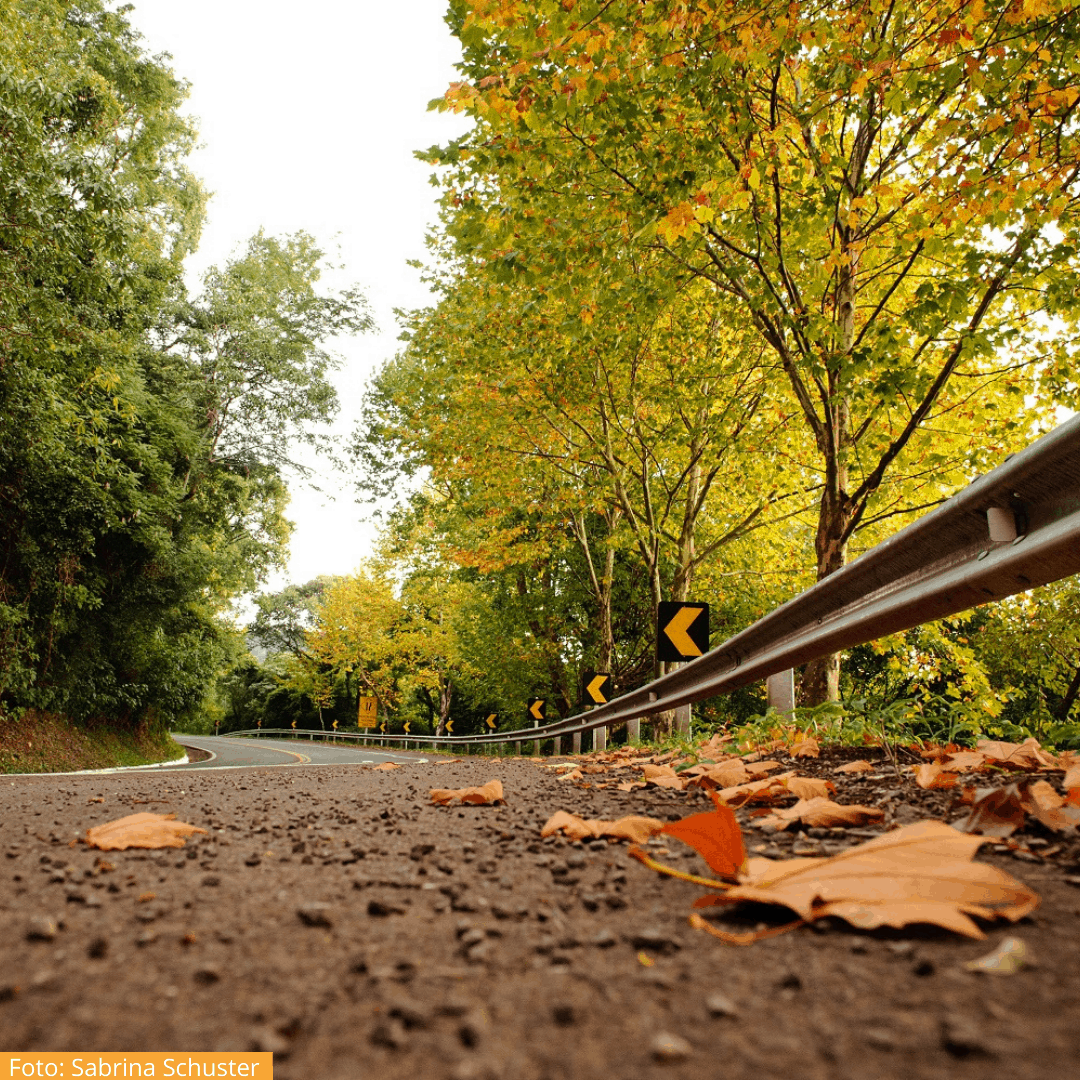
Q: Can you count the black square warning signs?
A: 11